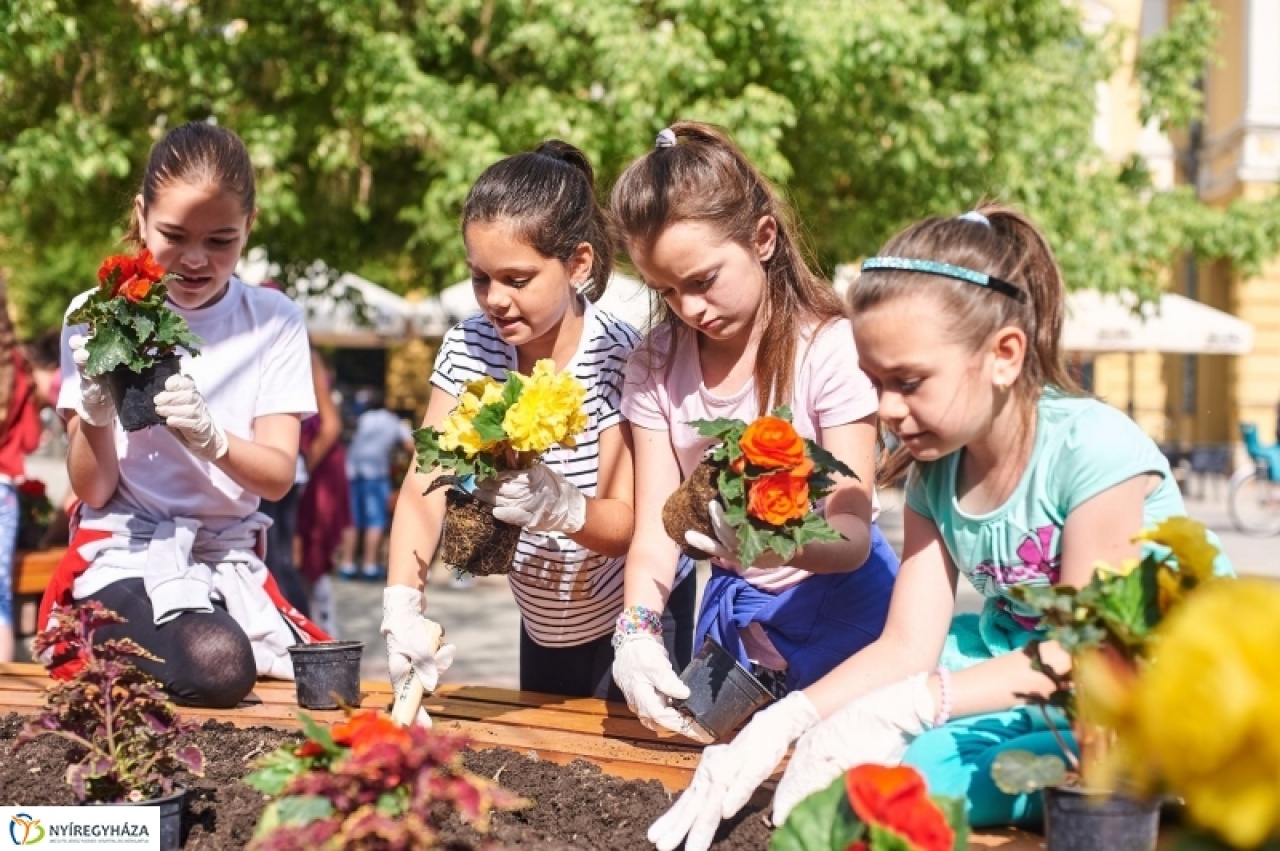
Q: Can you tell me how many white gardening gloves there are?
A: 8